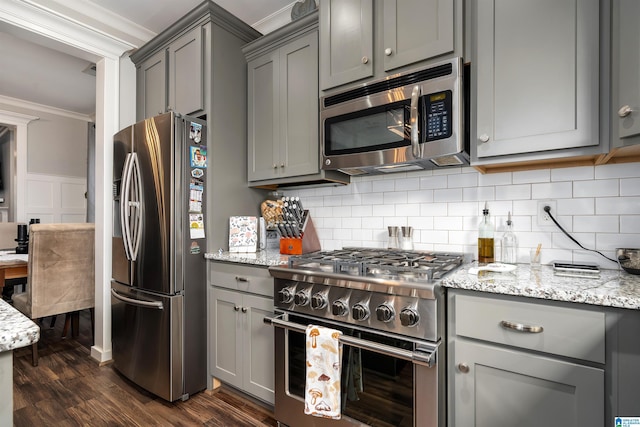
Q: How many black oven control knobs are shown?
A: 7